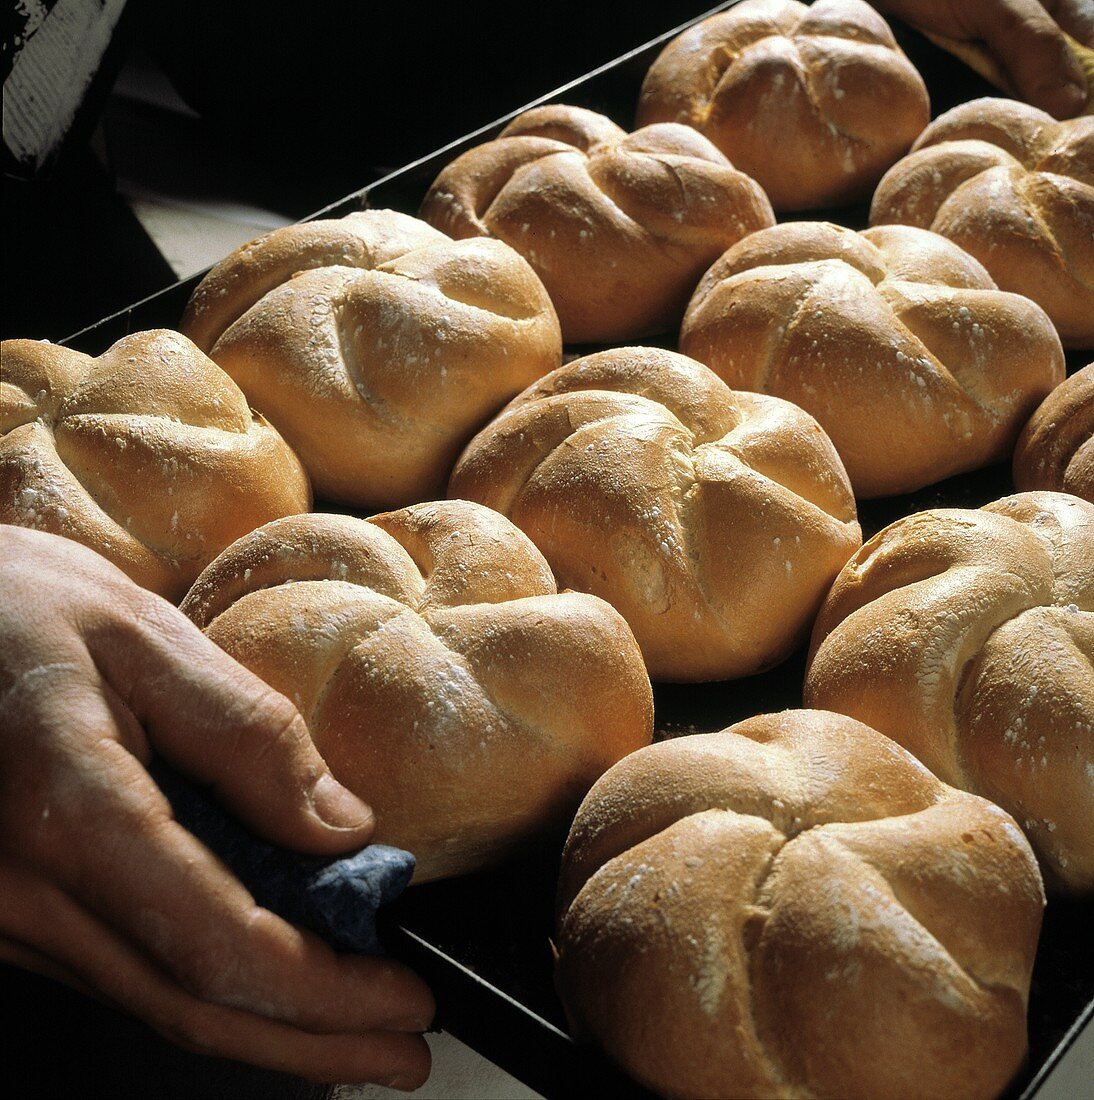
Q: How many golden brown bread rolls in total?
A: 11